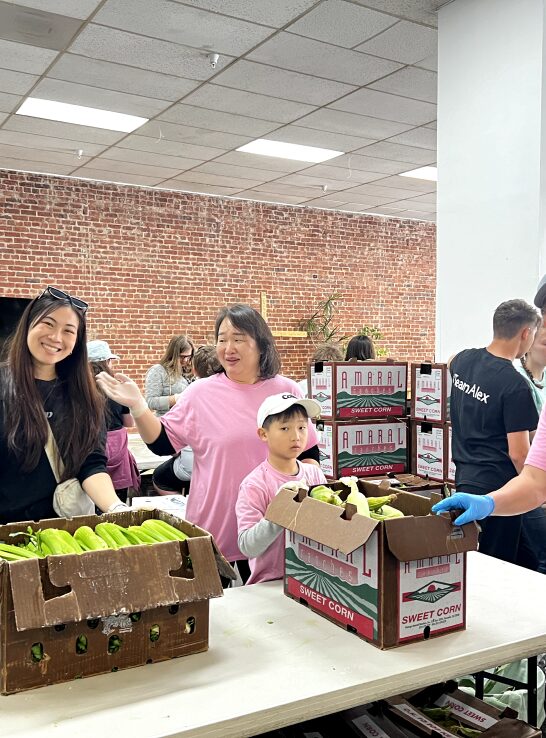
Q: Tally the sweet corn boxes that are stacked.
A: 4